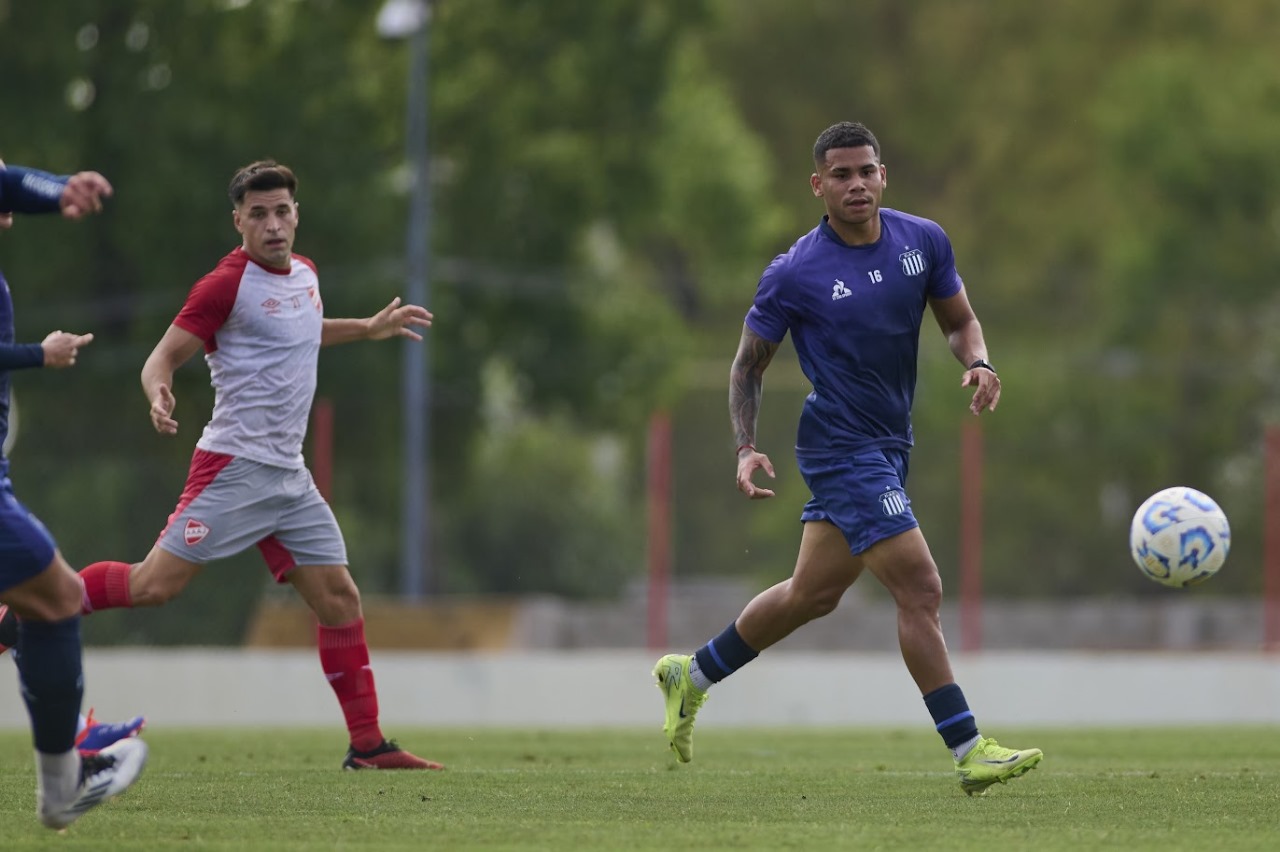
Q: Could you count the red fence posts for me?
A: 4